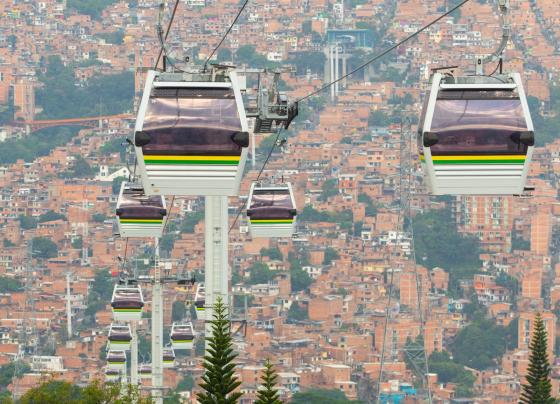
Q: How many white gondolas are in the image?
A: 12